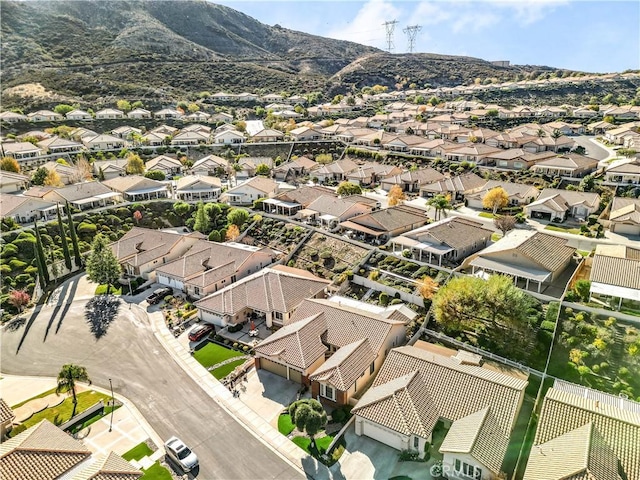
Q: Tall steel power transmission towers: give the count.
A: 2